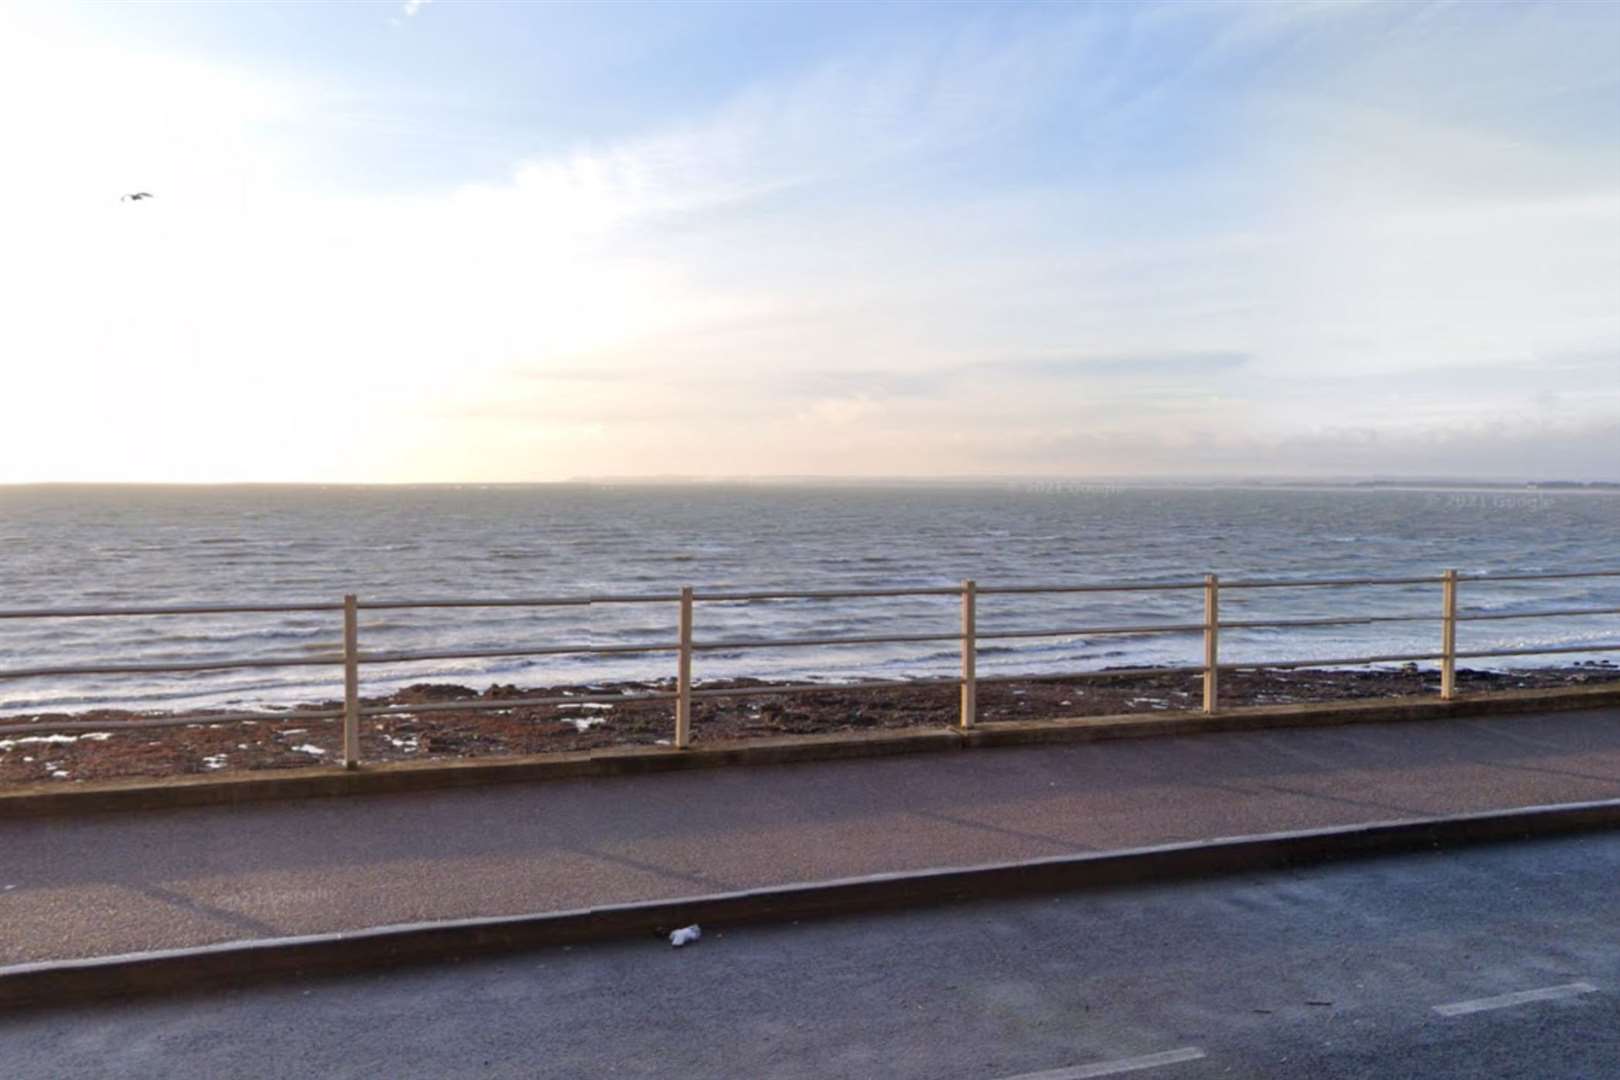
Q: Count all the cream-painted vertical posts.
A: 5